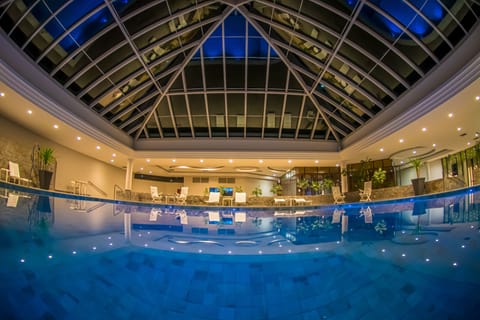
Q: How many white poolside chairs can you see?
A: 9